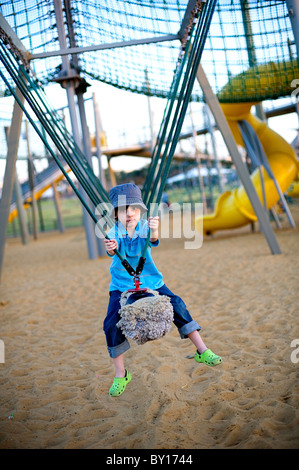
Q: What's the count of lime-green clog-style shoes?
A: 2